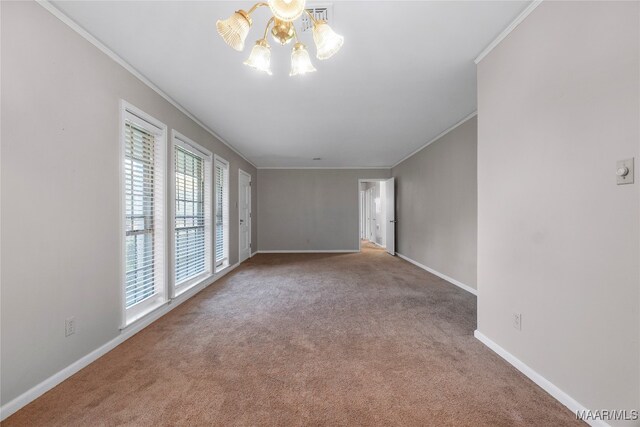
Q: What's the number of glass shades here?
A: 5